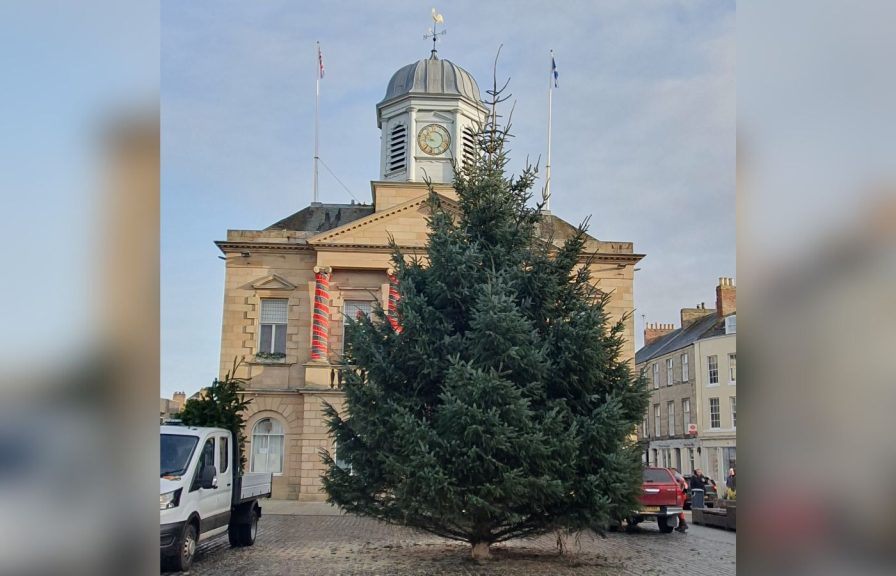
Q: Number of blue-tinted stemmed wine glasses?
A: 0